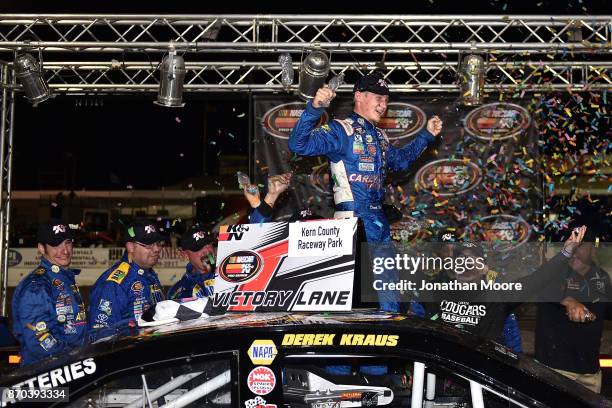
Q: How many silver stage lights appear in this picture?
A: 4